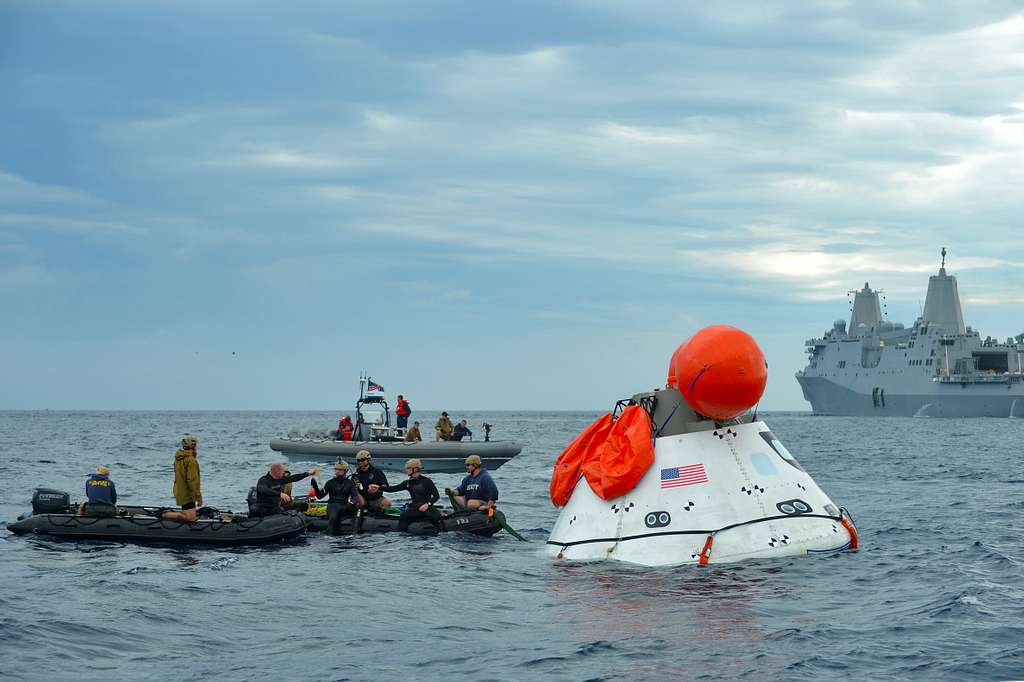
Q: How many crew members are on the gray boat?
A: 5